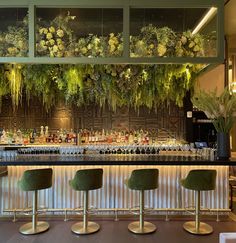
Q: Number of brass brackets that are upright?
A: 5